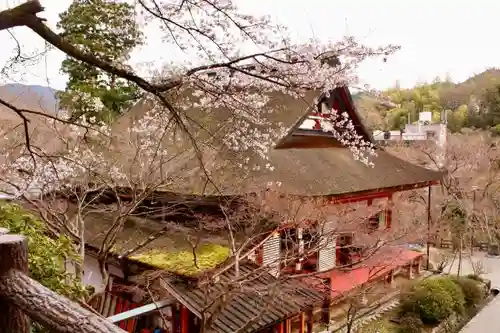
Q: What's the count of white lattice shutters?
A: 2